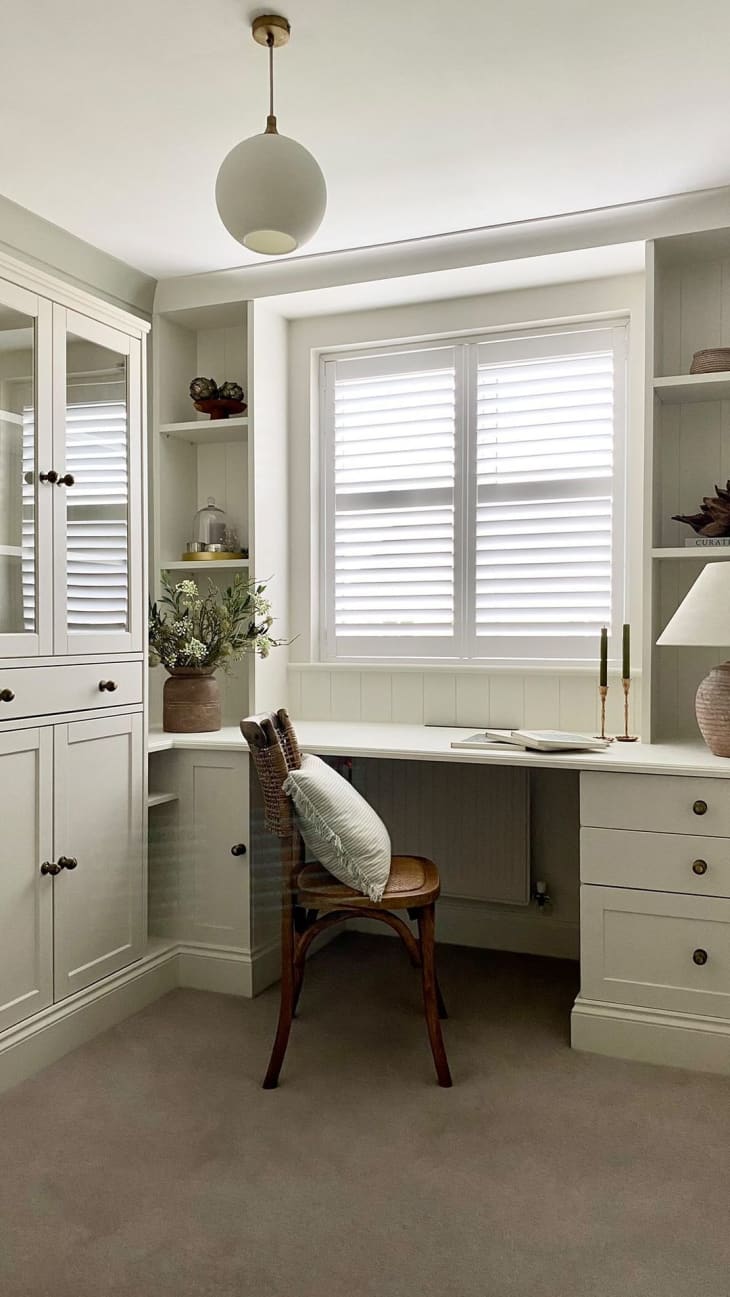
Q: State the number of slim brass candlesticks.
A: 2